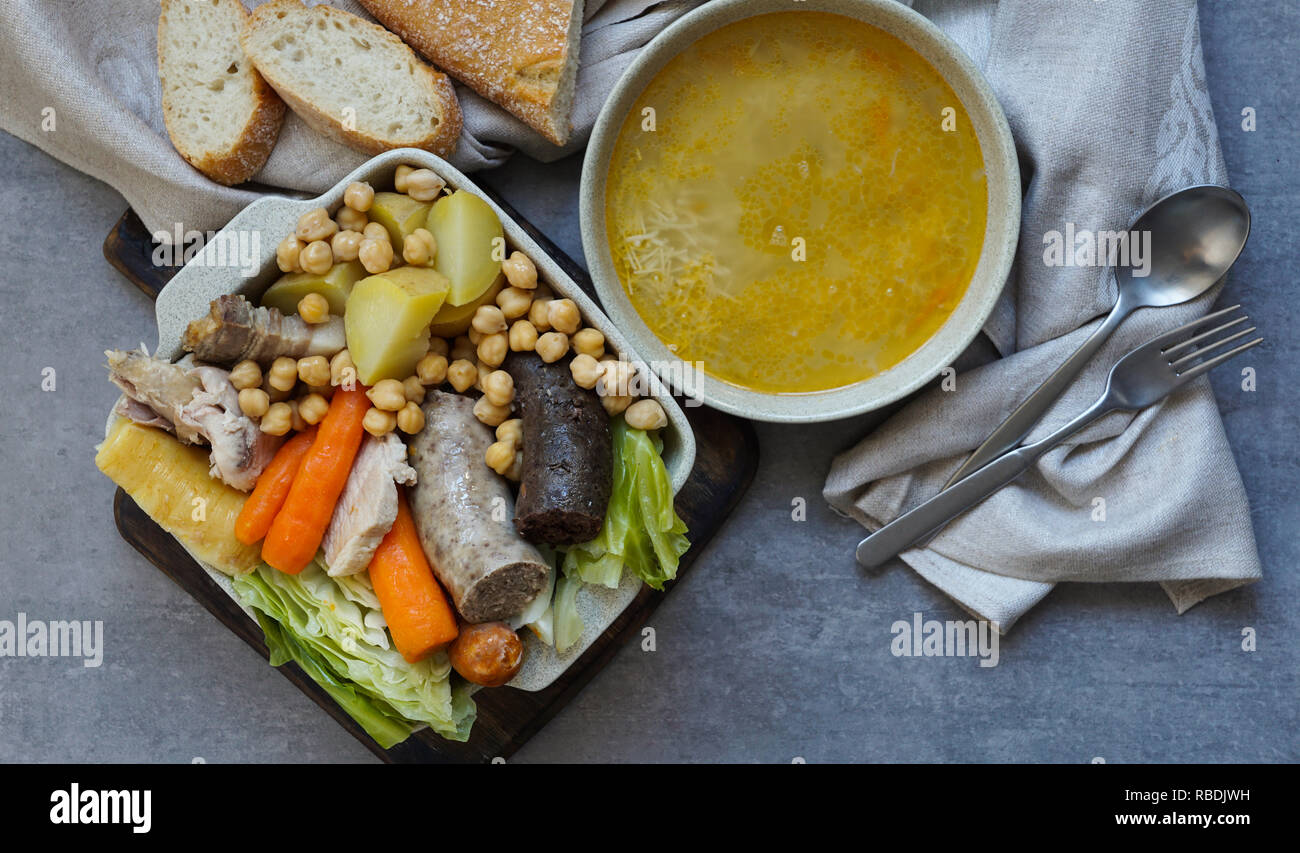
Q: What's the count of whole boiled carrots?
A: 3